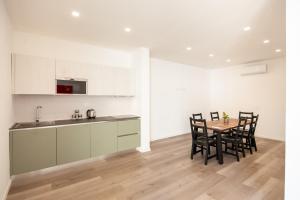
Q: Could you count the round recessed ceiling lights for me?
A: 8